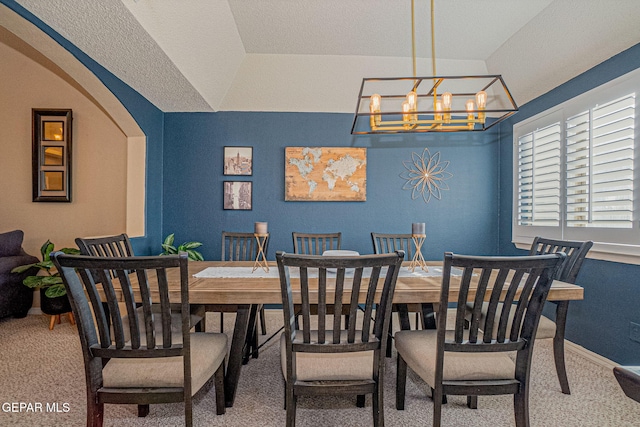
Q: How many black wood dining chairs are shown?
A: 8